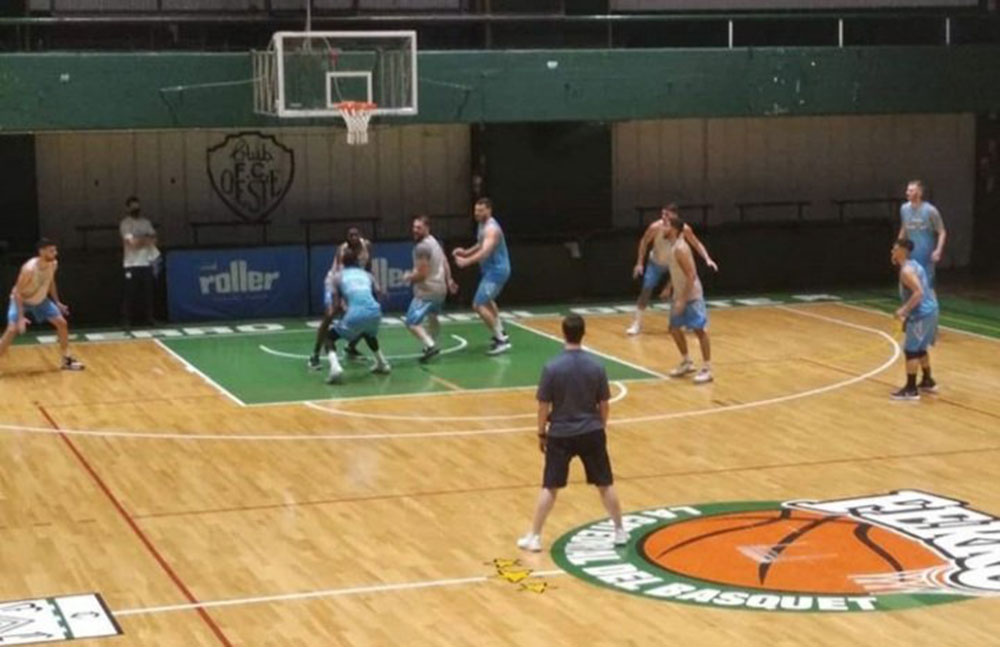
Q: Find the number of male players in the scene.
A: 9